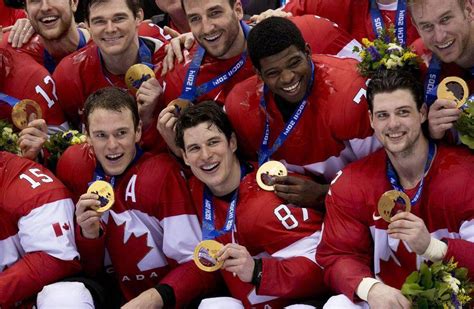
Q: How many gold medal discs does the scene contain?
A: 8